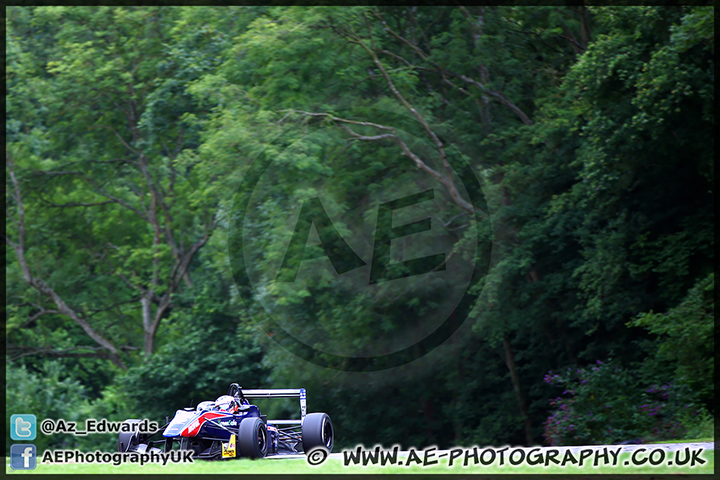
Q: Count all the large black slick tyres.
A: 3